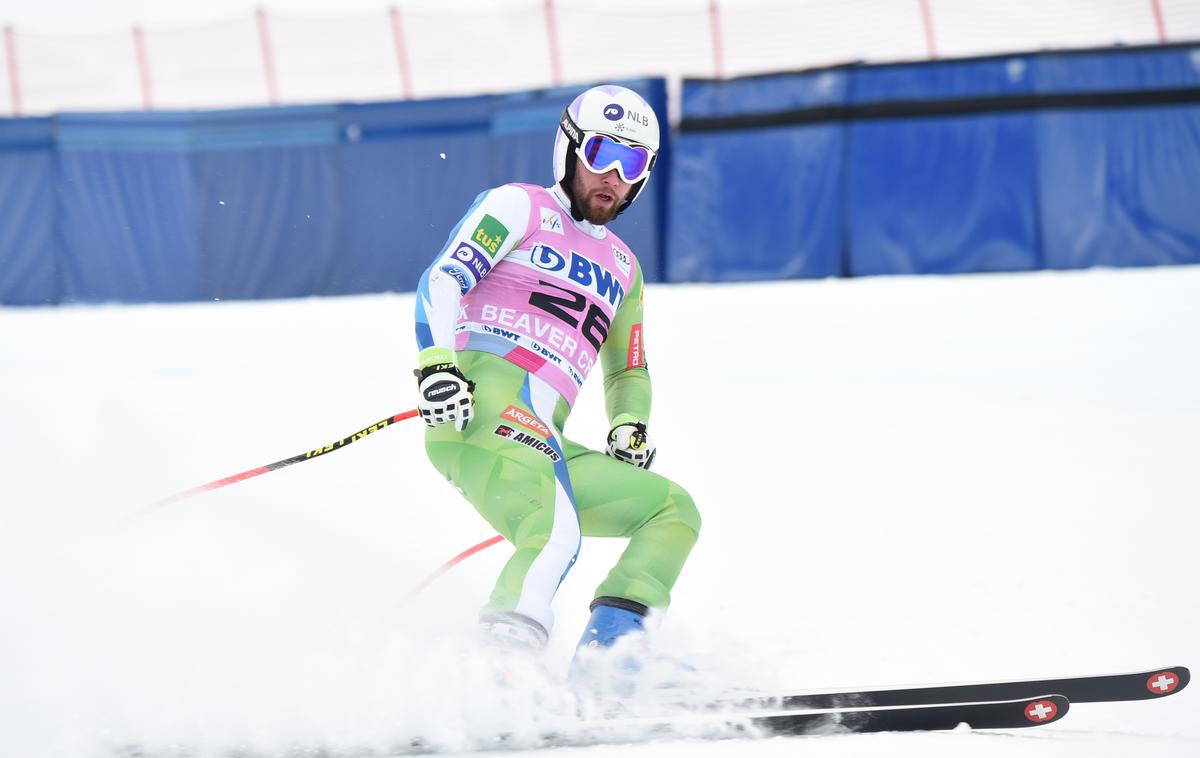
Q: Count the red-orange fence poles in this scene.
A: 8